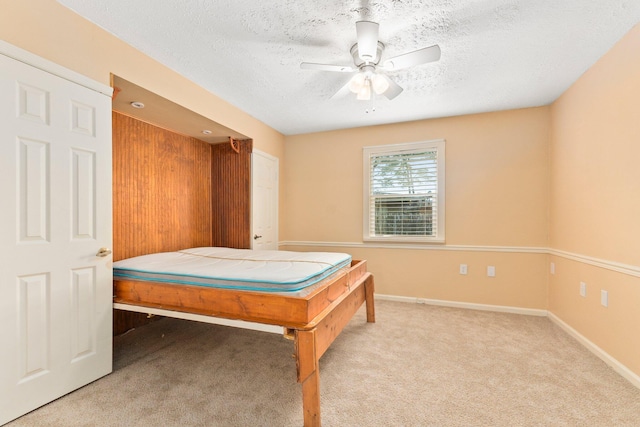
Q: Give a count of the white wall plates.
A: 5